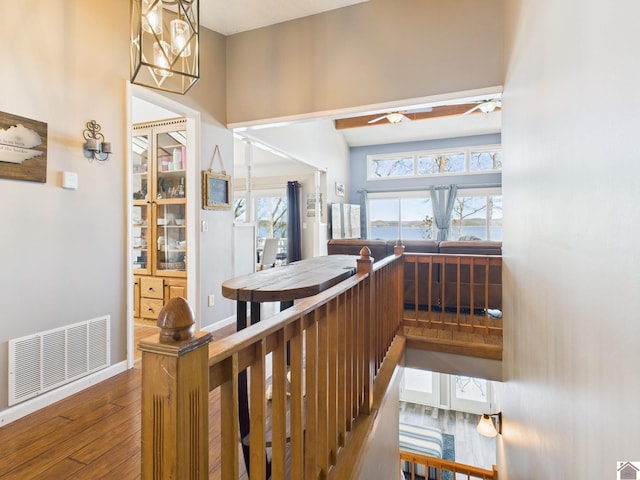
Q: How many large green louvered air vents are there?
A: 0